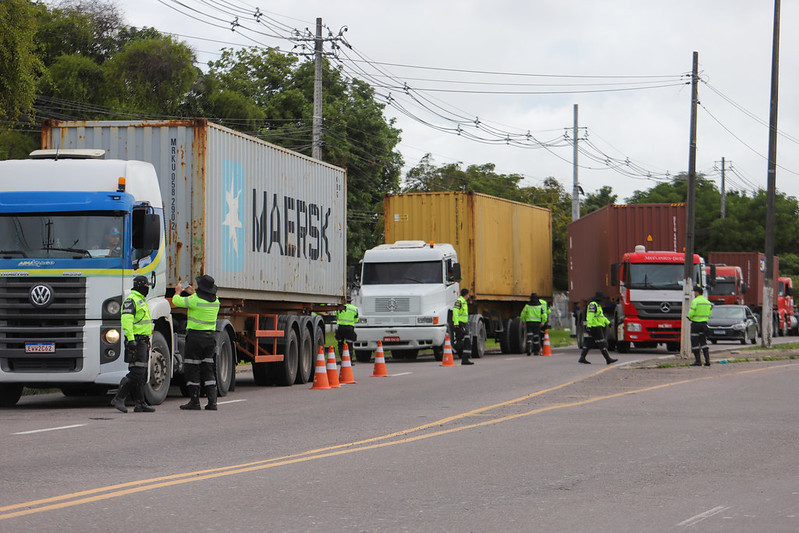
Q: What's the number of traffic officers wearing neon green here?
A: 8